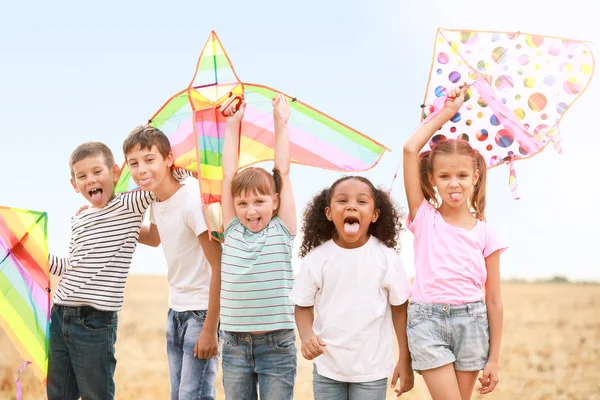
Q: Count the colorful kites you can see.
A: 3